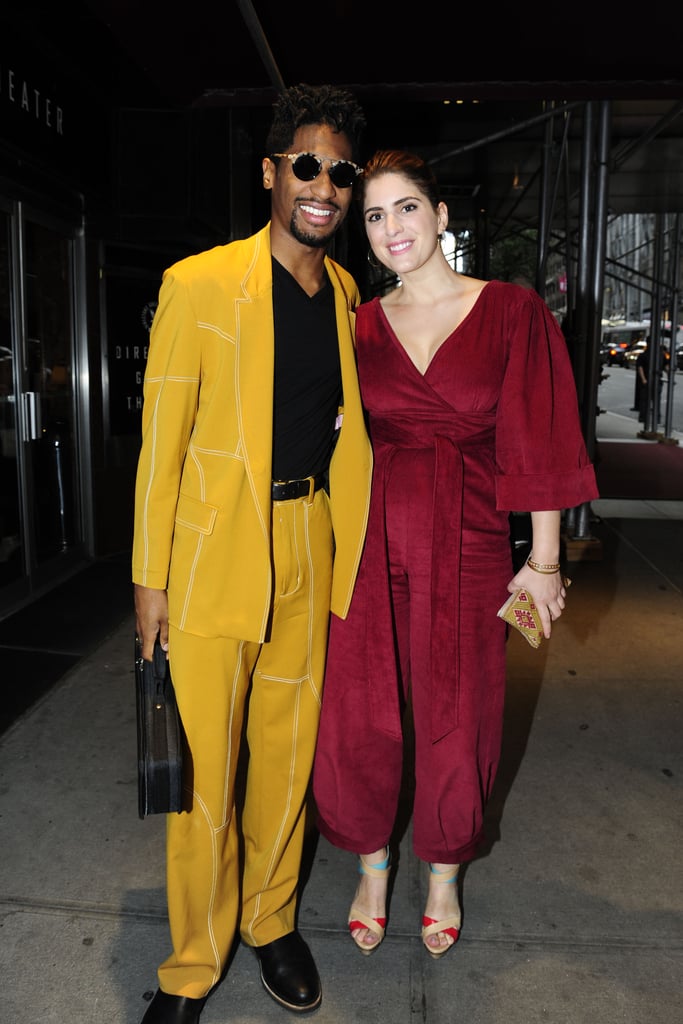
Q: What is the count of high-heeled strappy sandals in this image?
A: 2